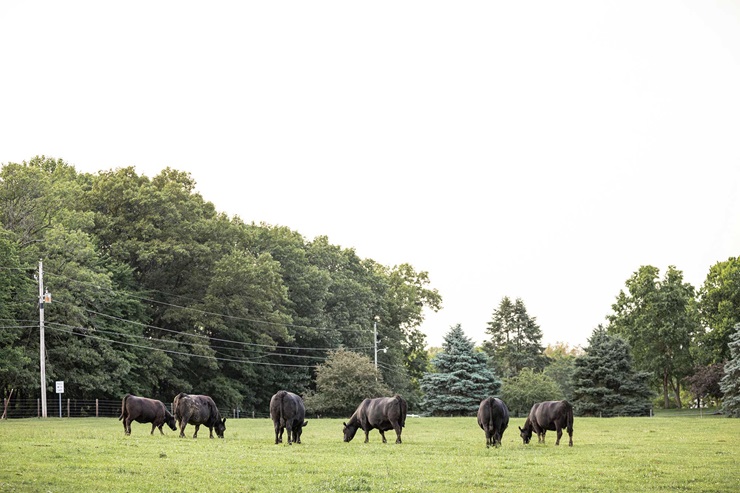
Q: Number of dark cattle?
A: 6